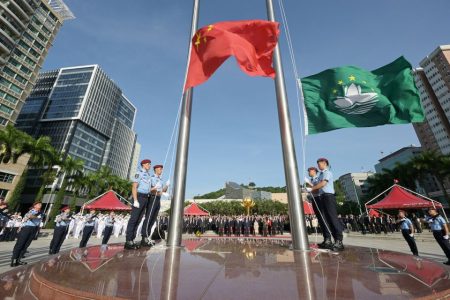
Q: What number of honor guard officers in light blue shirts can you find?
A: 10